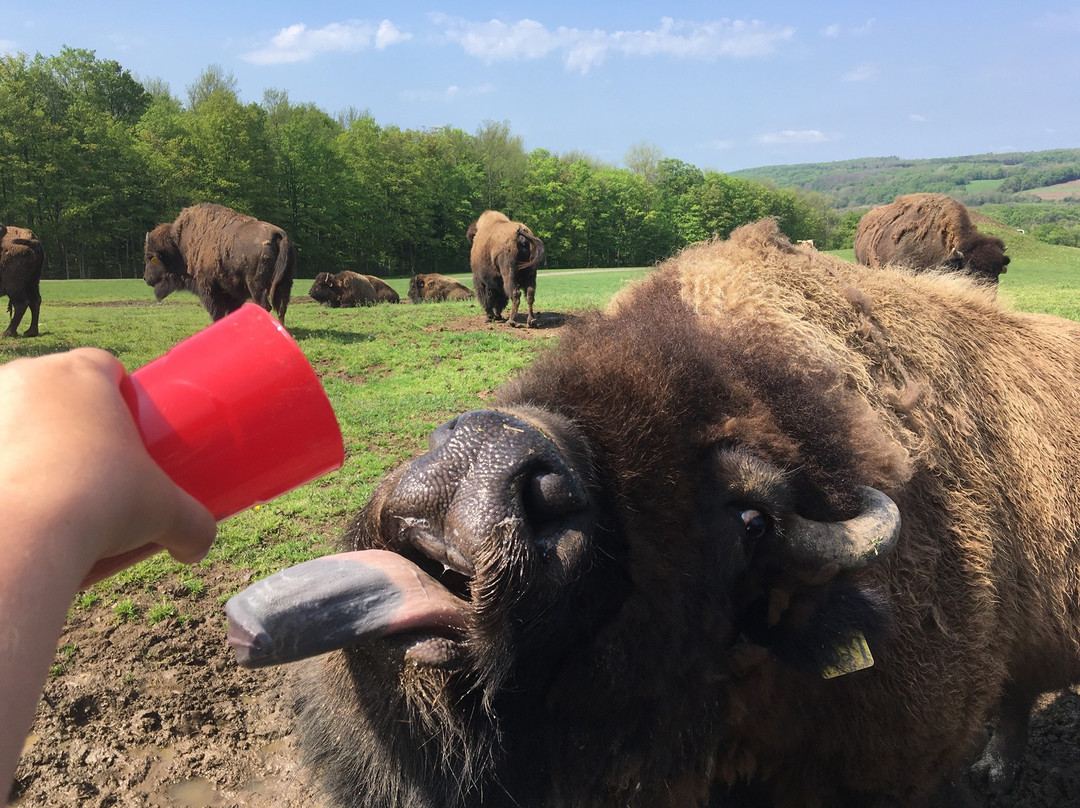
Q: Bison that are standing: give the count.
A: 5